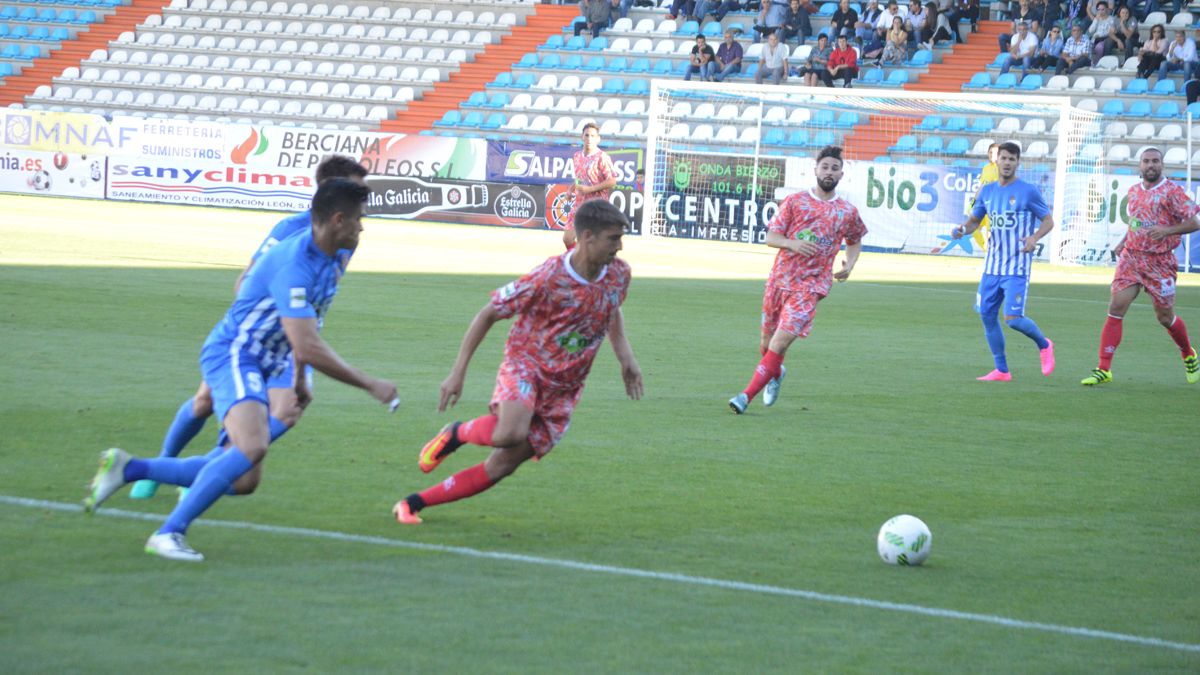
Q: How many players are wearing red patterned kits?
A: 4